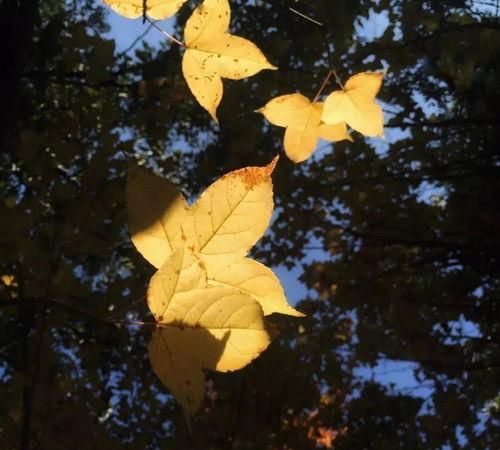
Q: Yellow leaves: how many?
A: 6